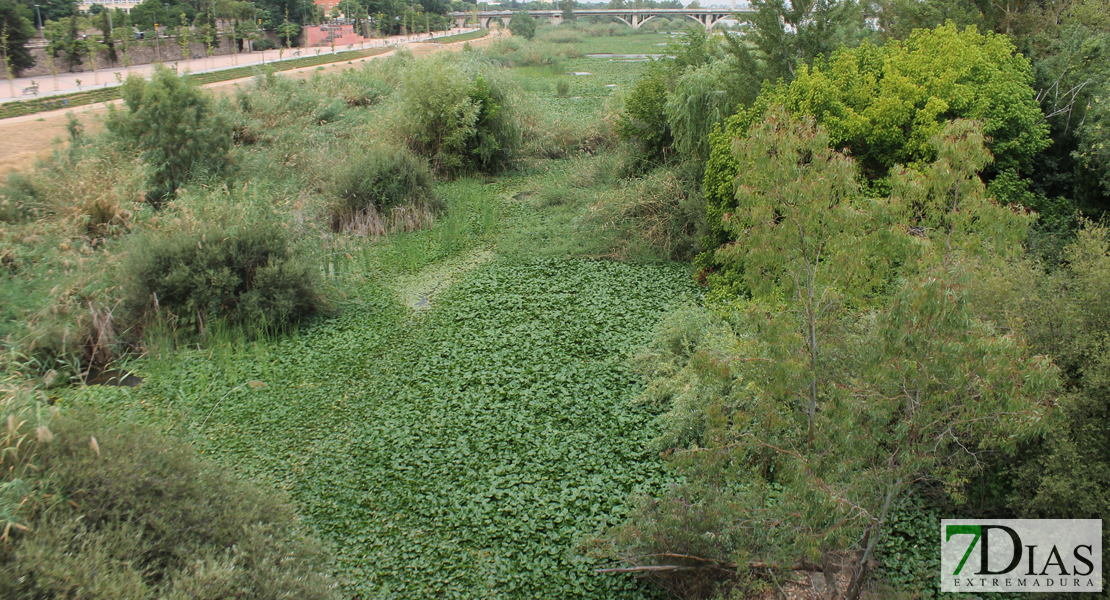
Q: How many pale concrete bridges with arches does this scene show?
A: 1